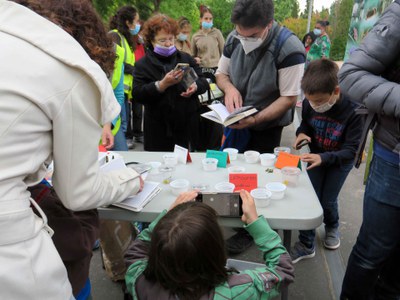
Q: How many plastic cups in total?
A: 13